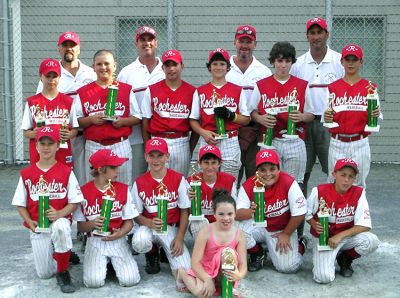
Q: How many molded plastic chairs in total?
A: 0